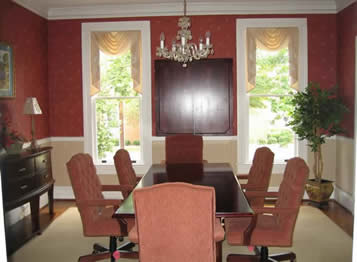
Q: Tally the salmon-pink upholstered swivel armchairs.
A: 6